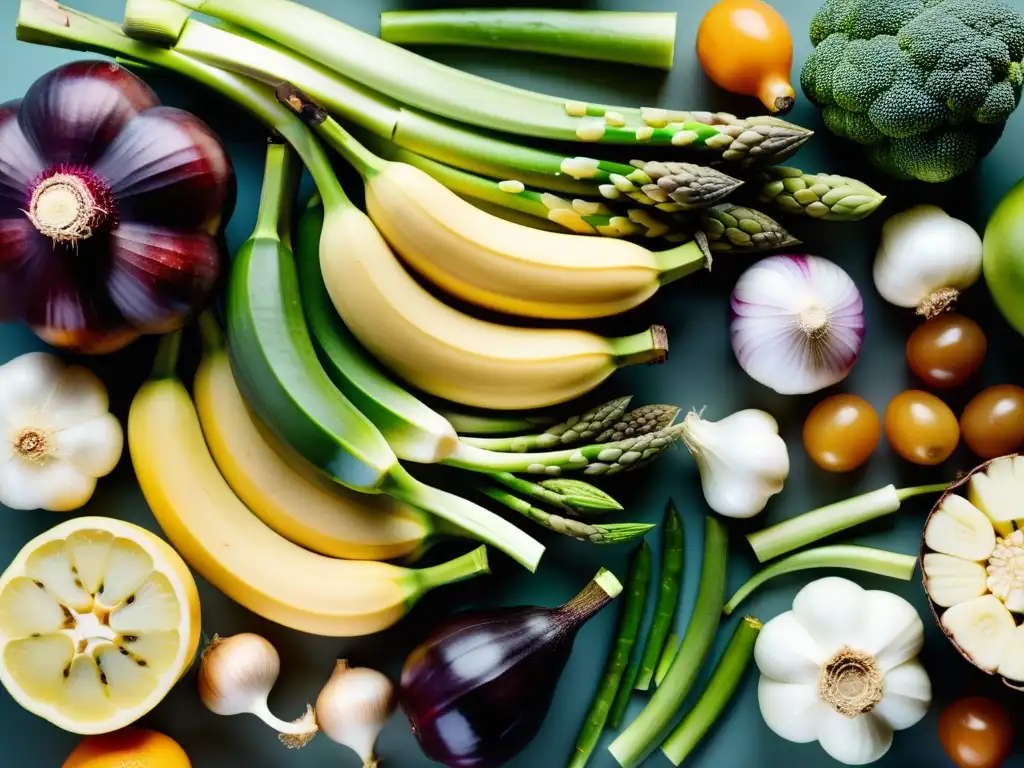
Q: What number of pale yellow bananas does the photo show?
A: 4